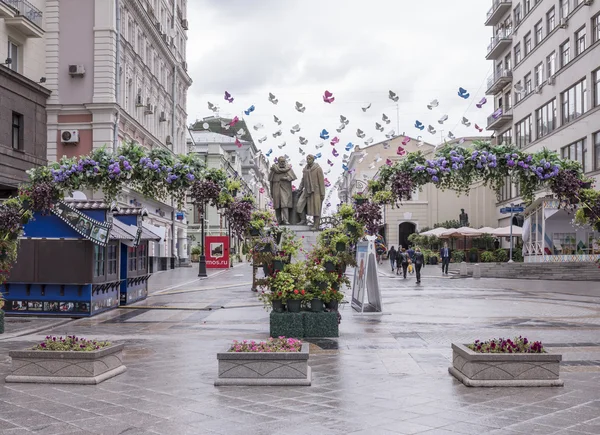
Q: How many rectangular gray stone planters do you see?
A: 3